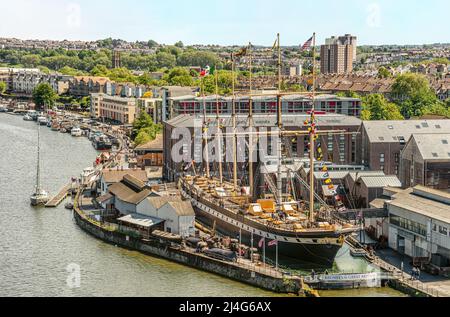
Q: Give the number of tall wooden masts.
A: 6